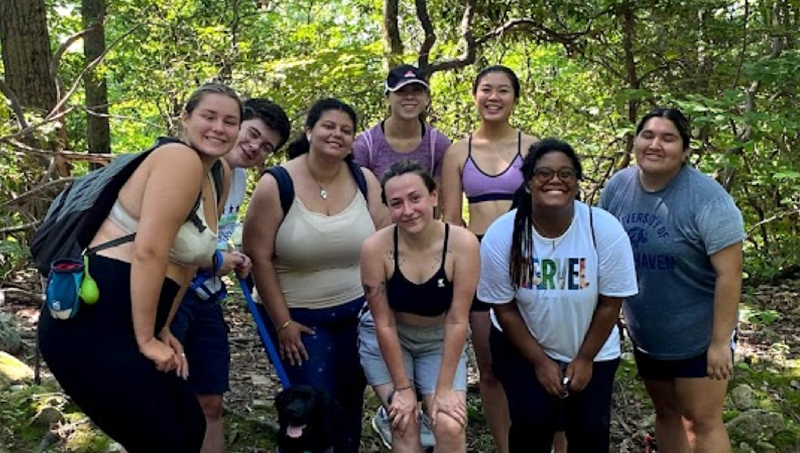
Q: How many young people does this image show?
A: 8